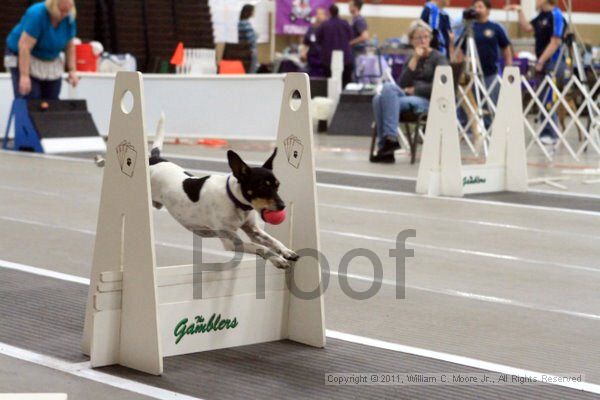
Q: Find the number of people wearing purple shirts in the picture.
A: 3